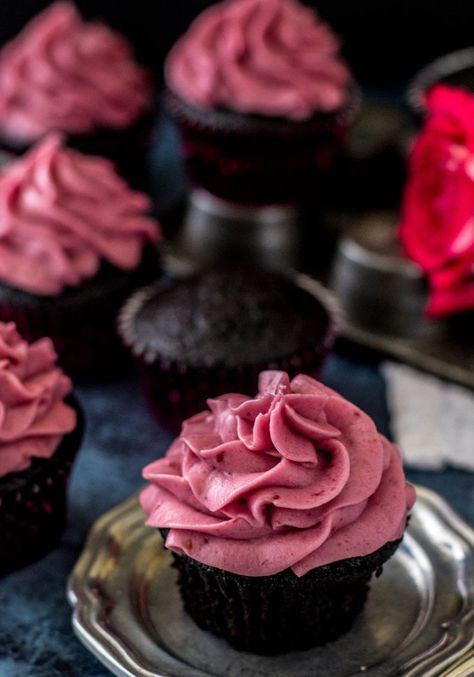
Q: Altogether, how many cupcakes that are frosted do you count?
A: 5